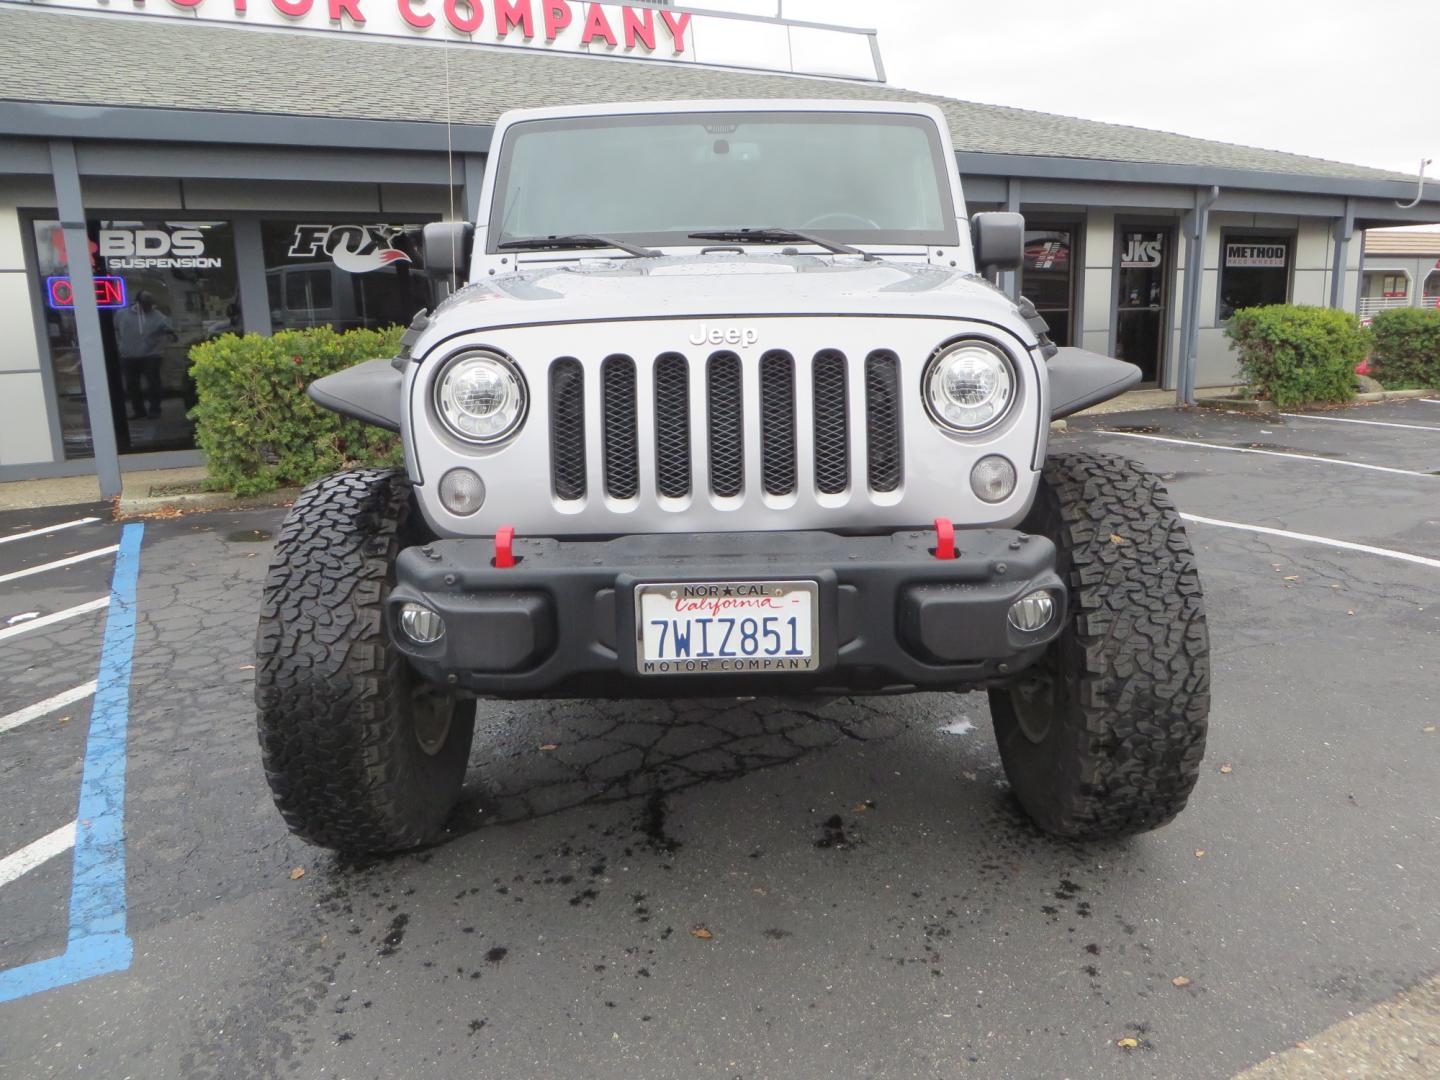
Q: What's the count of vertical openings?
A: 7